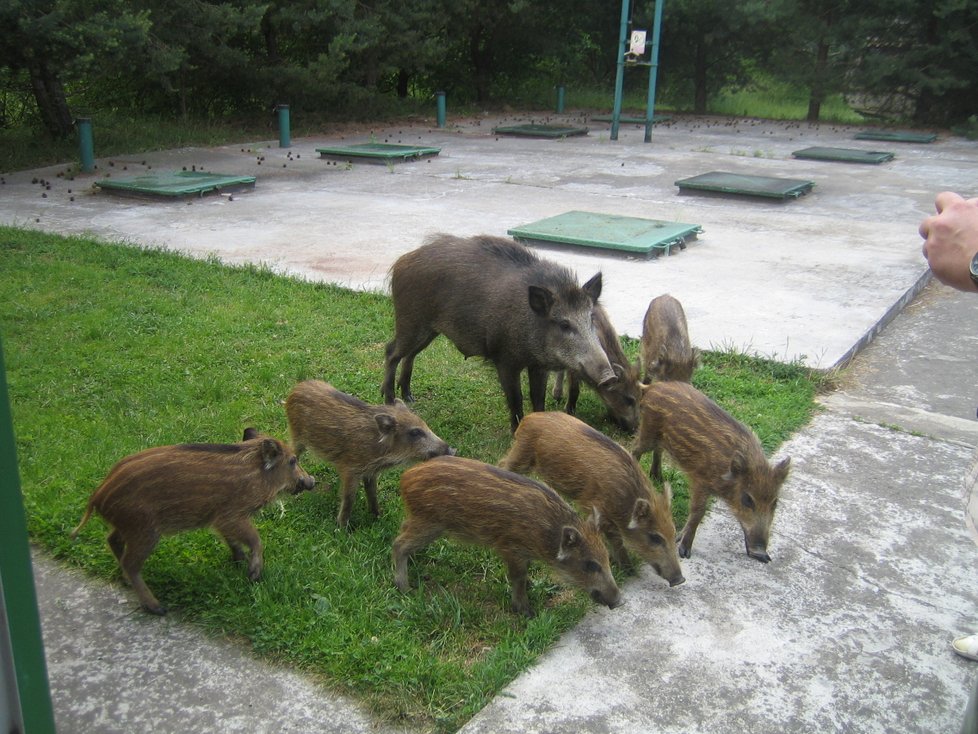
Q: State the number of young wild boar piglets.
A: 7